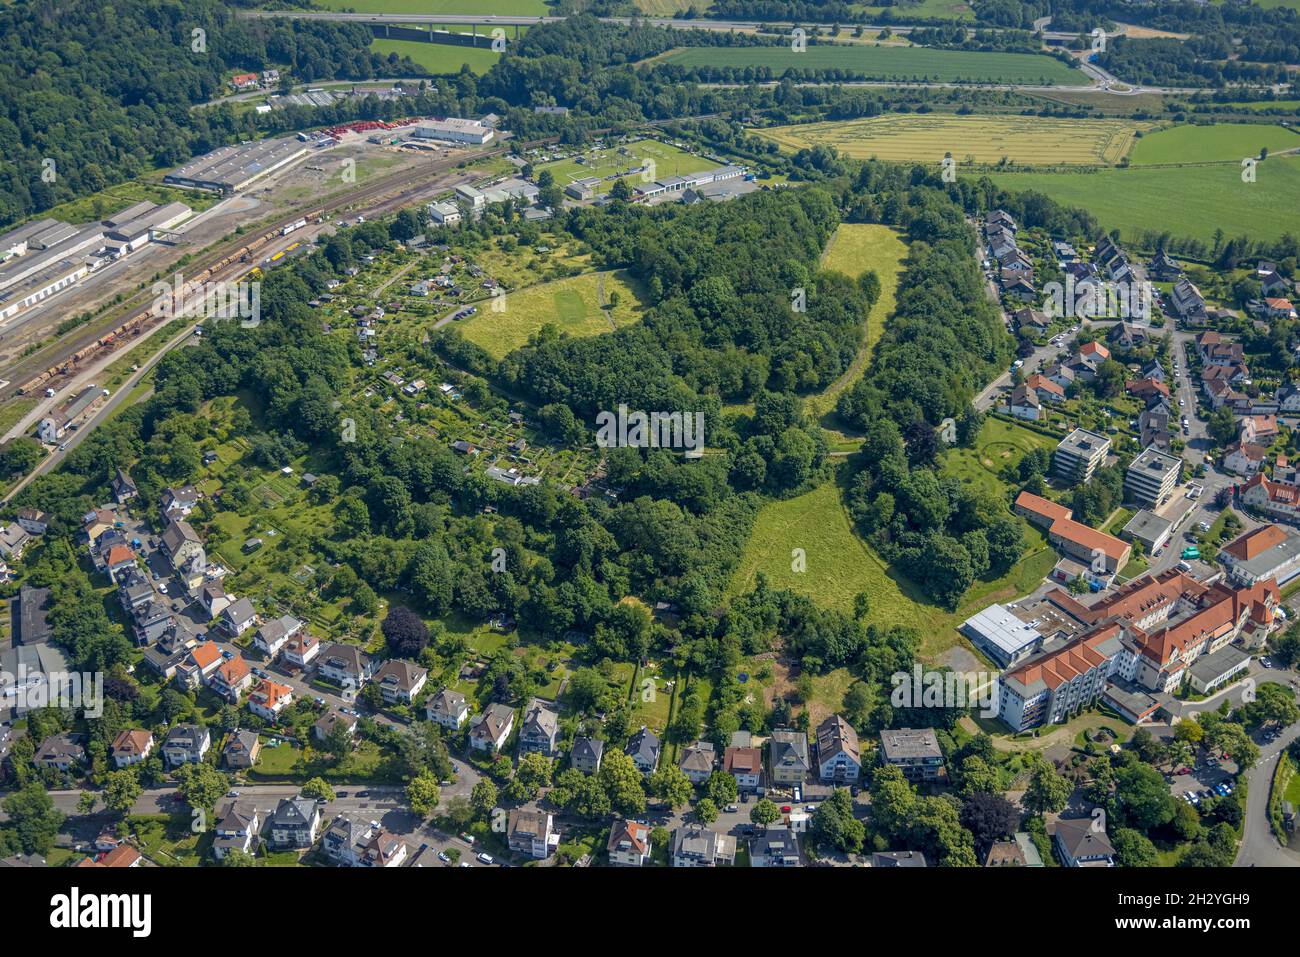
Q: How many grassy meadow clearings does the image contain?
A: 3